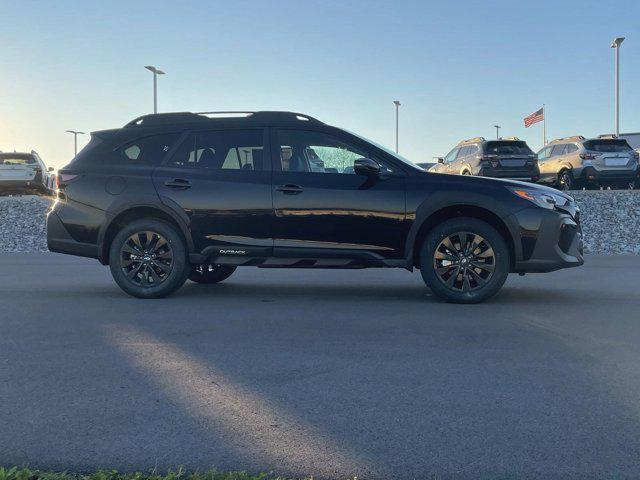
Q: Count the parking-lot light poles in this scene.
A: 5